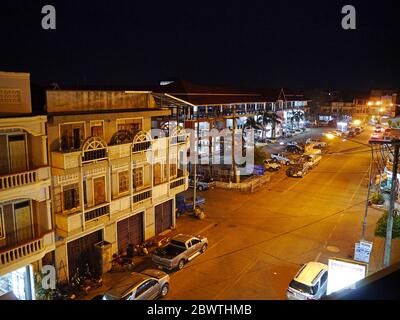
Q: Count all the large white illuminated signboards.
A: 1